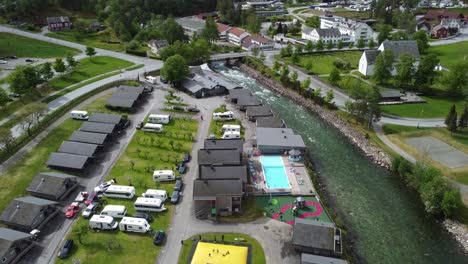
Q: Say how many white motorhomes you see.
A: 13